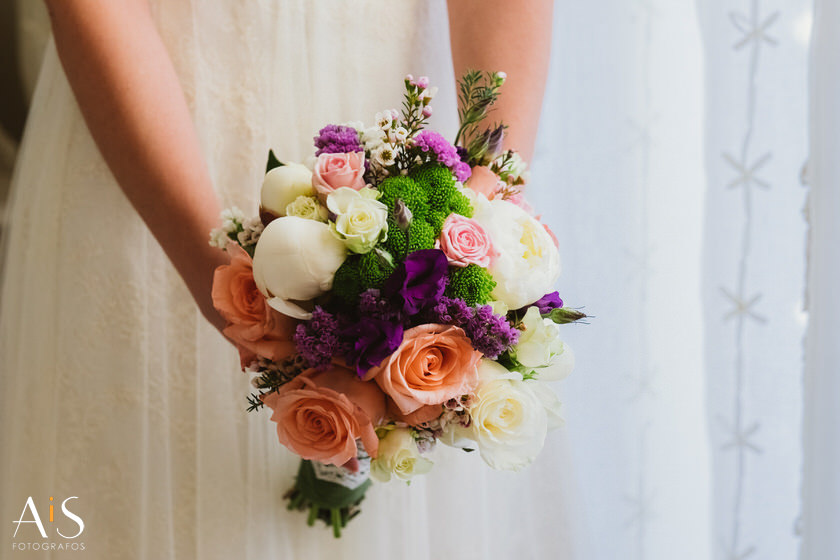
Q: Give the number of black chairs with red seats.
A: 0